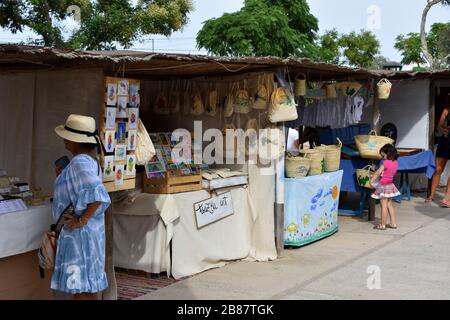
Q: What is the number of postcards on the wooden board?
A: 13